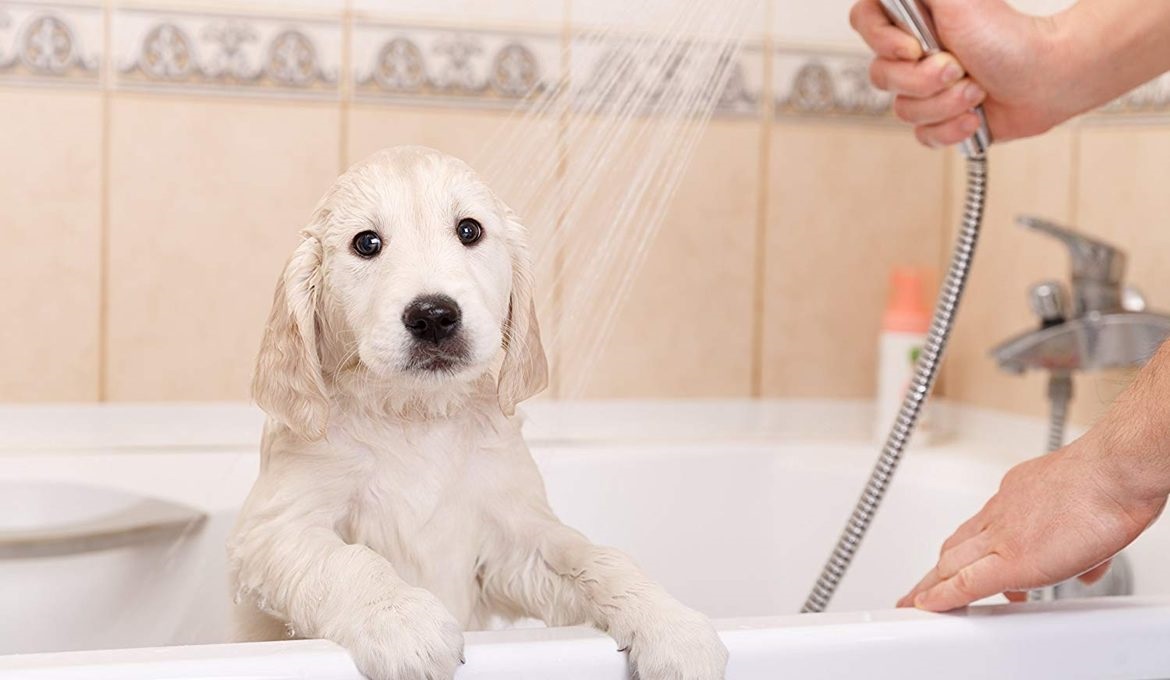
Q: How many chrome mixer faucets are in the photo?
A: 1